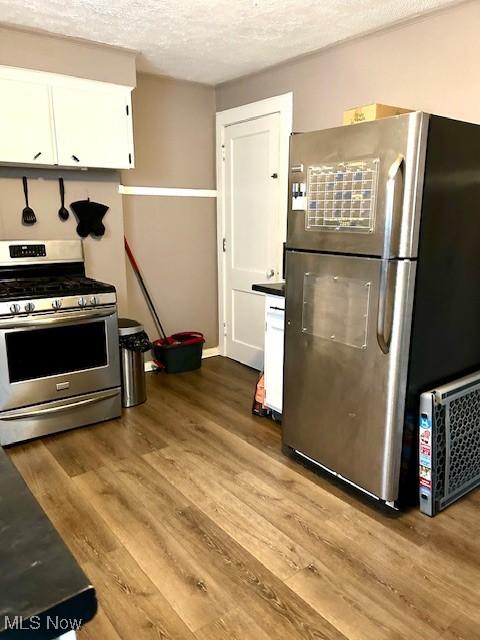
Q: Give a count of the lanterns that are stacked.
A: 0